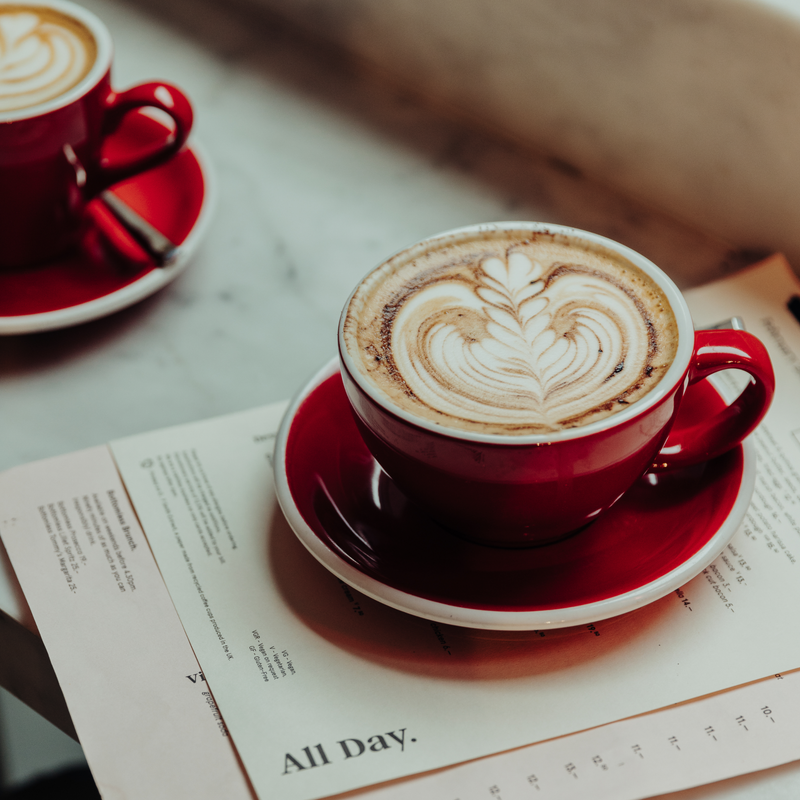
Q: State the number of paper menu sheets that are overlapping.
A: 2